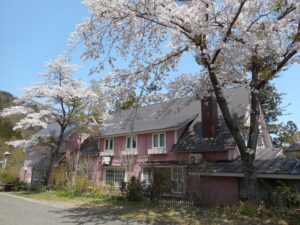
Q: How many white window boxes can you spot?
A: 3